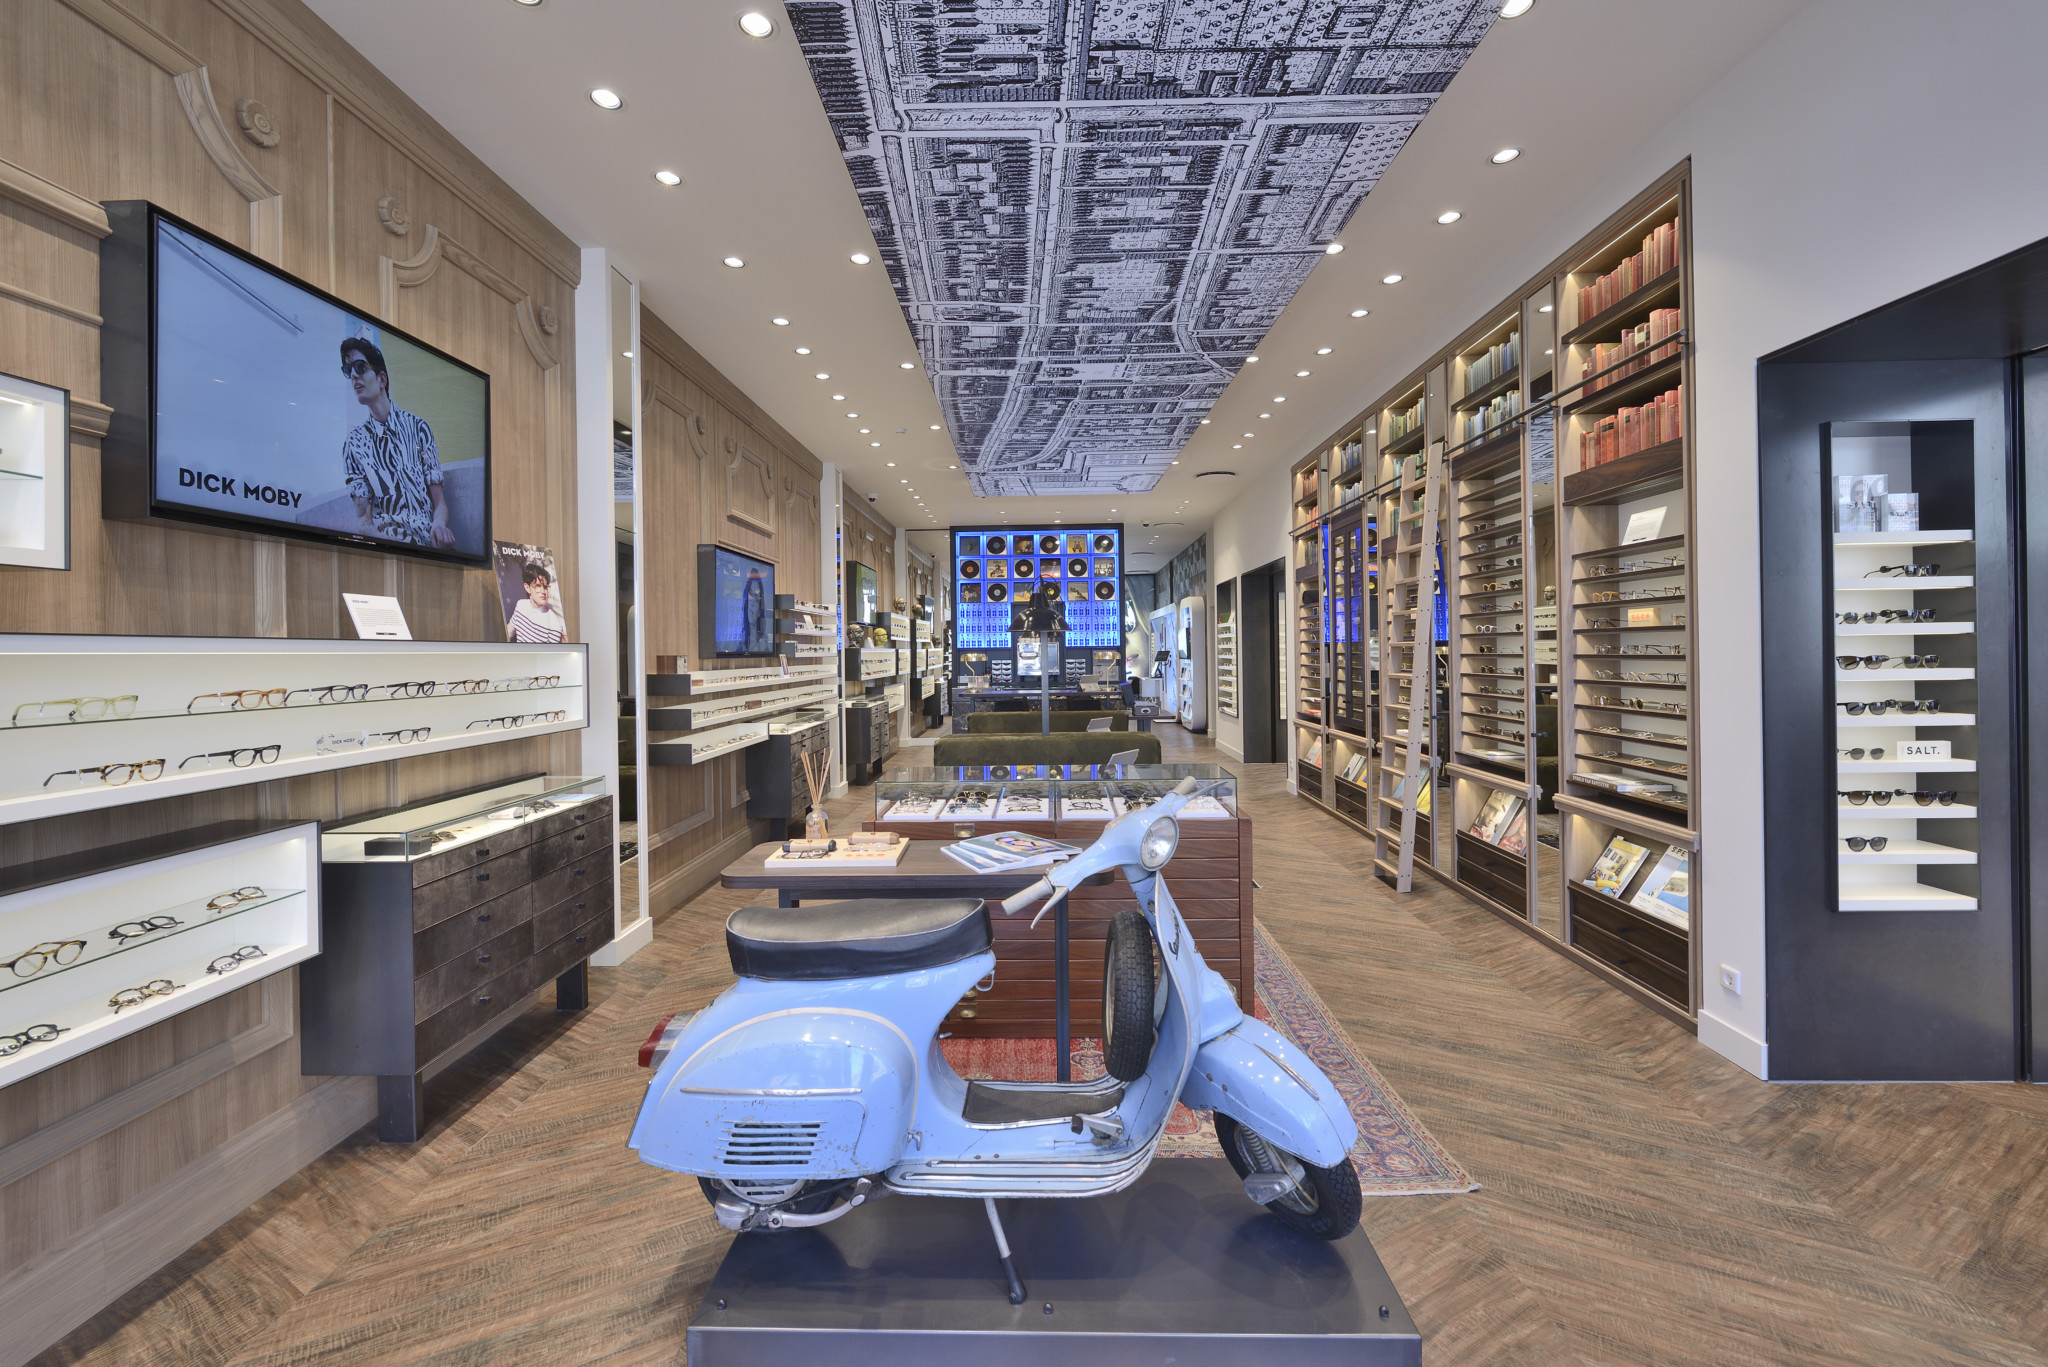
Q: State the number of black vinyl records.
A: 9